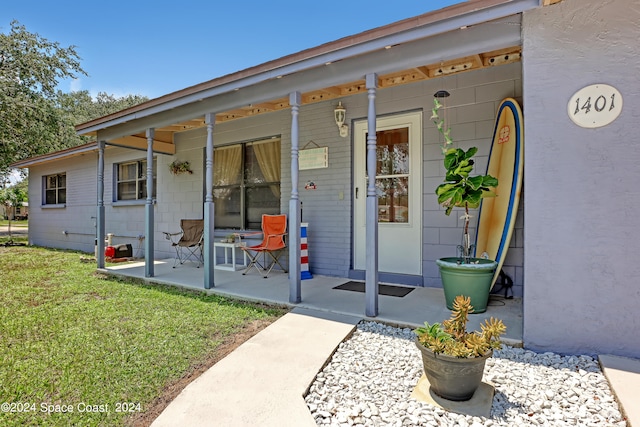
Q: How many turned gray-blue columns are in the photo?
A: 5